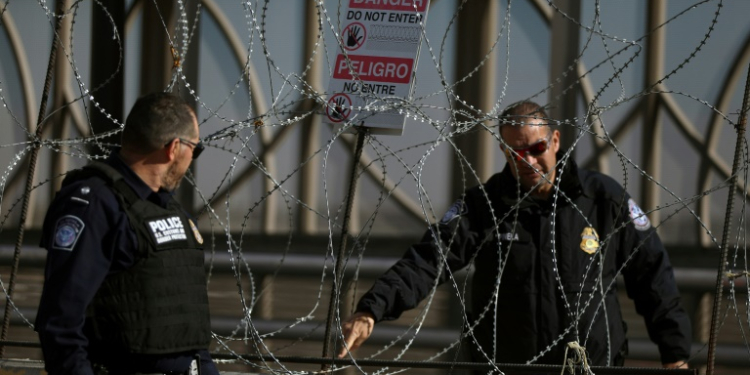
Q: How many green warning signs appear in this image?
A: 0